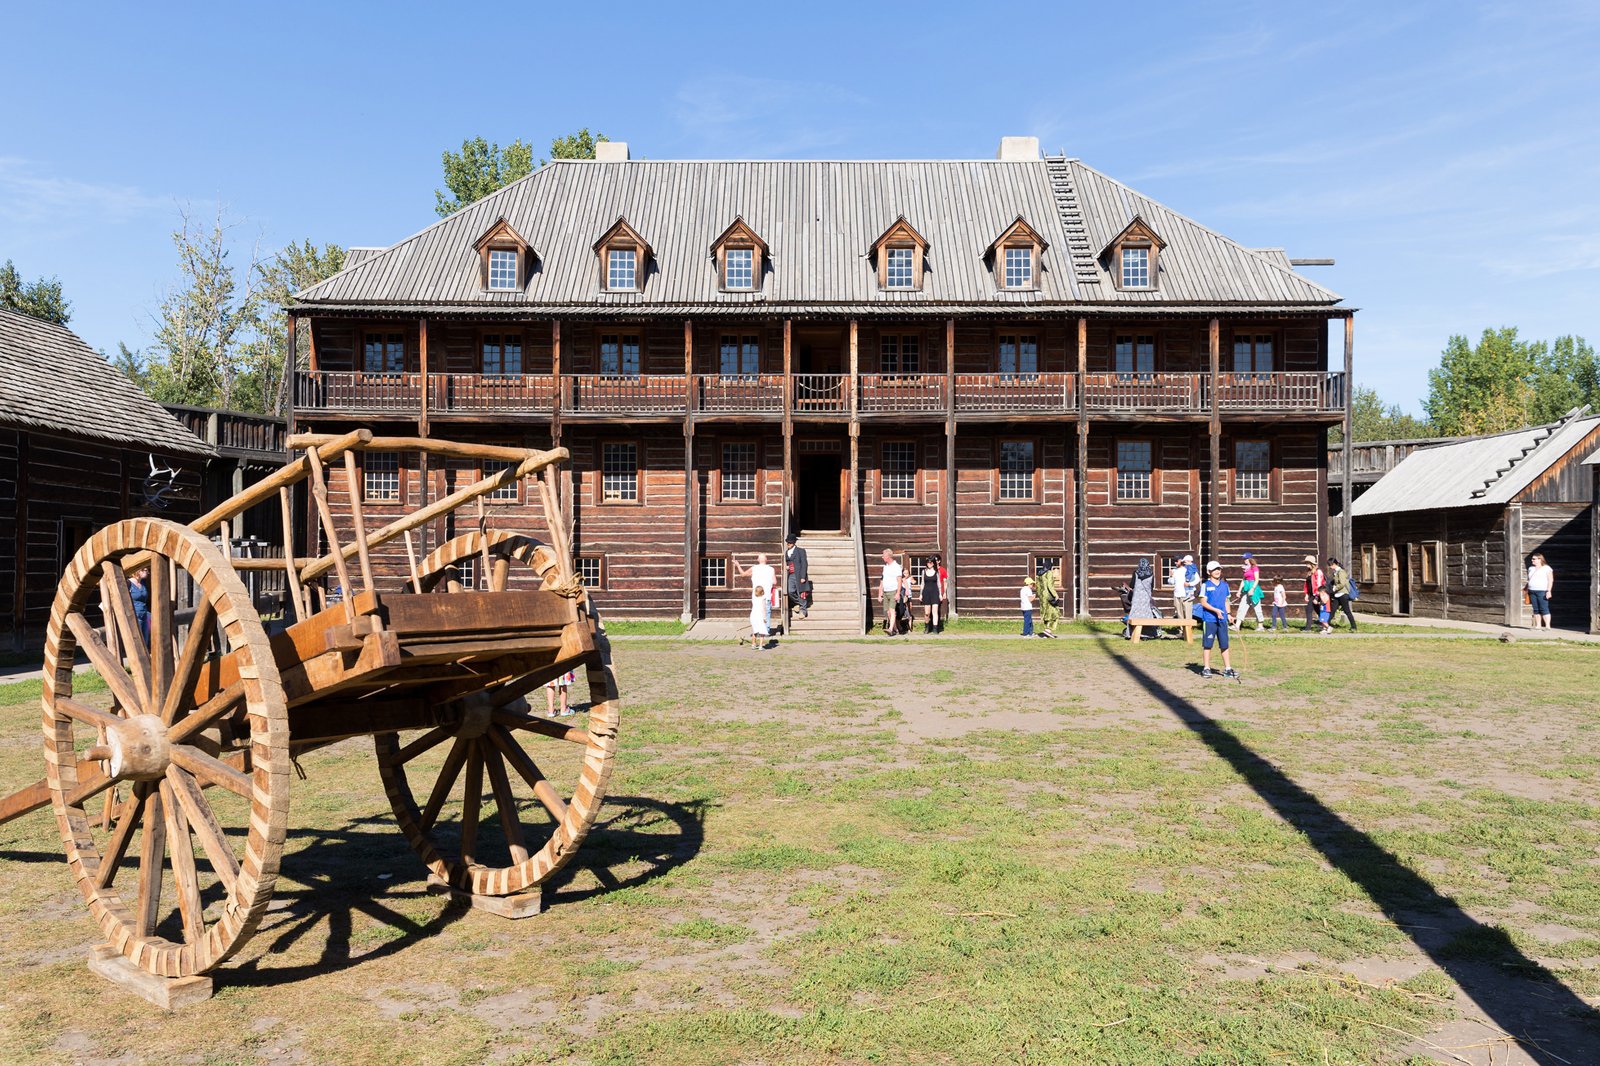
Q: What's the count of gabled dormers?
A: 6